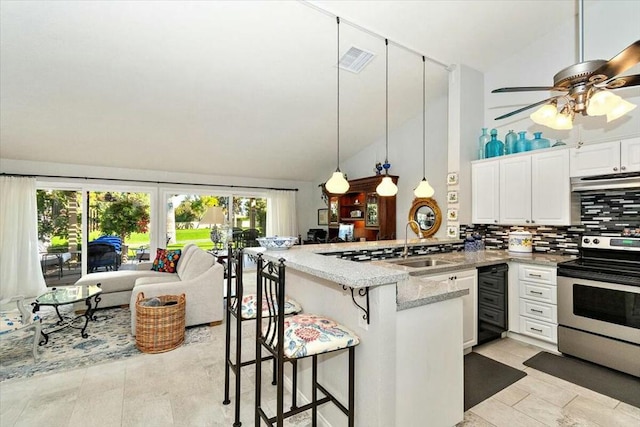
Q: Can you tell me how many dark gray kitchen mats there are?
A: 2